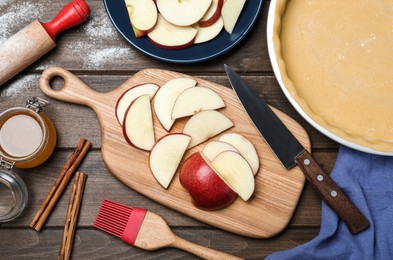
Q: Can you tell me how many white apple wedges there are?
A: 15